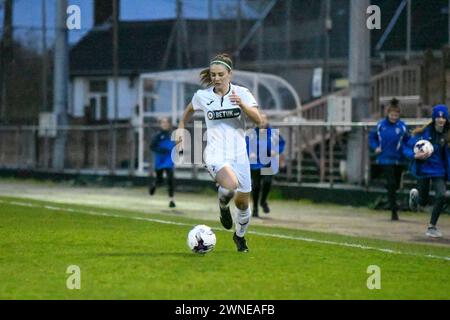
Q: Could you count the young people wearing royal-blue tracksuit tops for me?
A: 4